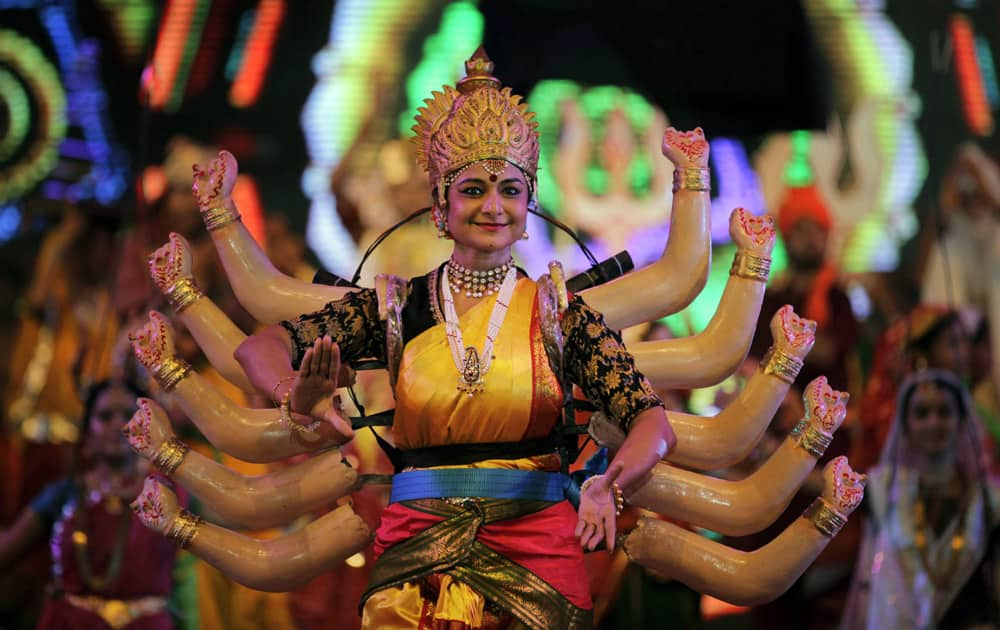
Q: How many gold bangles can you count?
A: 10